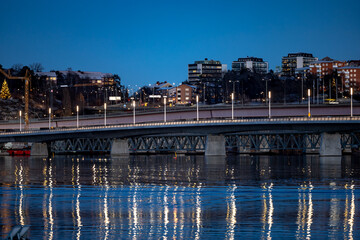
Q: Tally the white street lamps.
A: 11